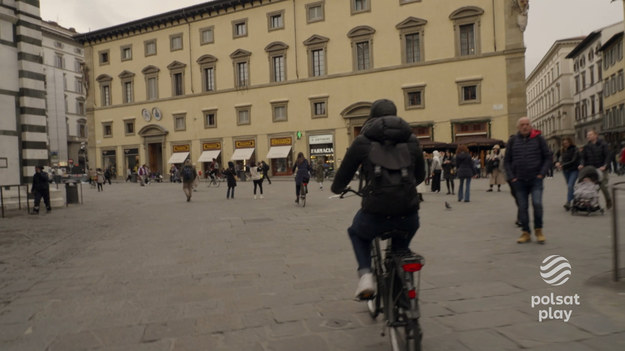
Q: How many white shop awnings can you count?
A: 4